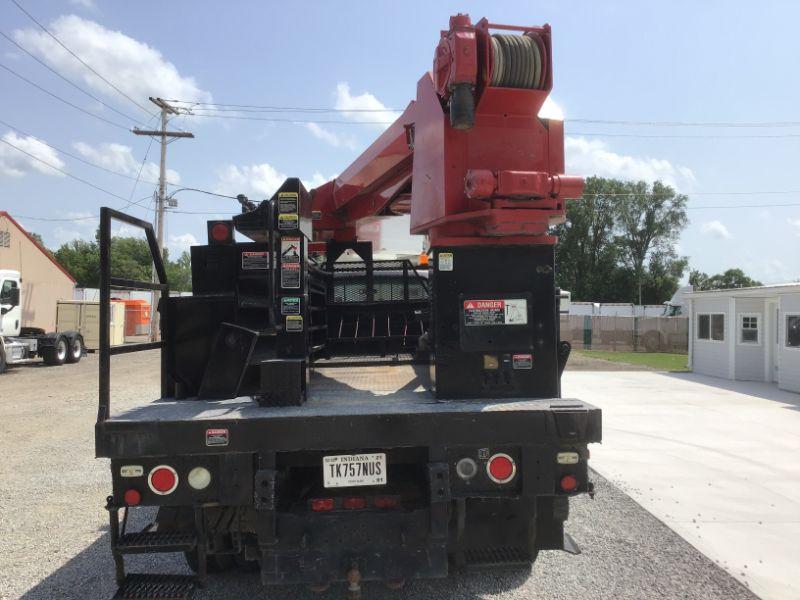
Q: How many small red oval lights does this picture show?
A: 3